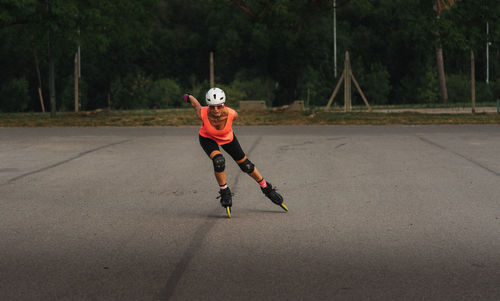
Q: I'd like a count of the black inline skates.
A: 2